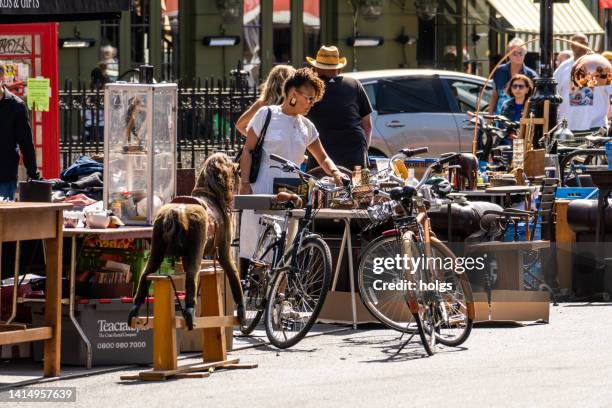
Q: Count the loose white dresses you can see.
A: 1